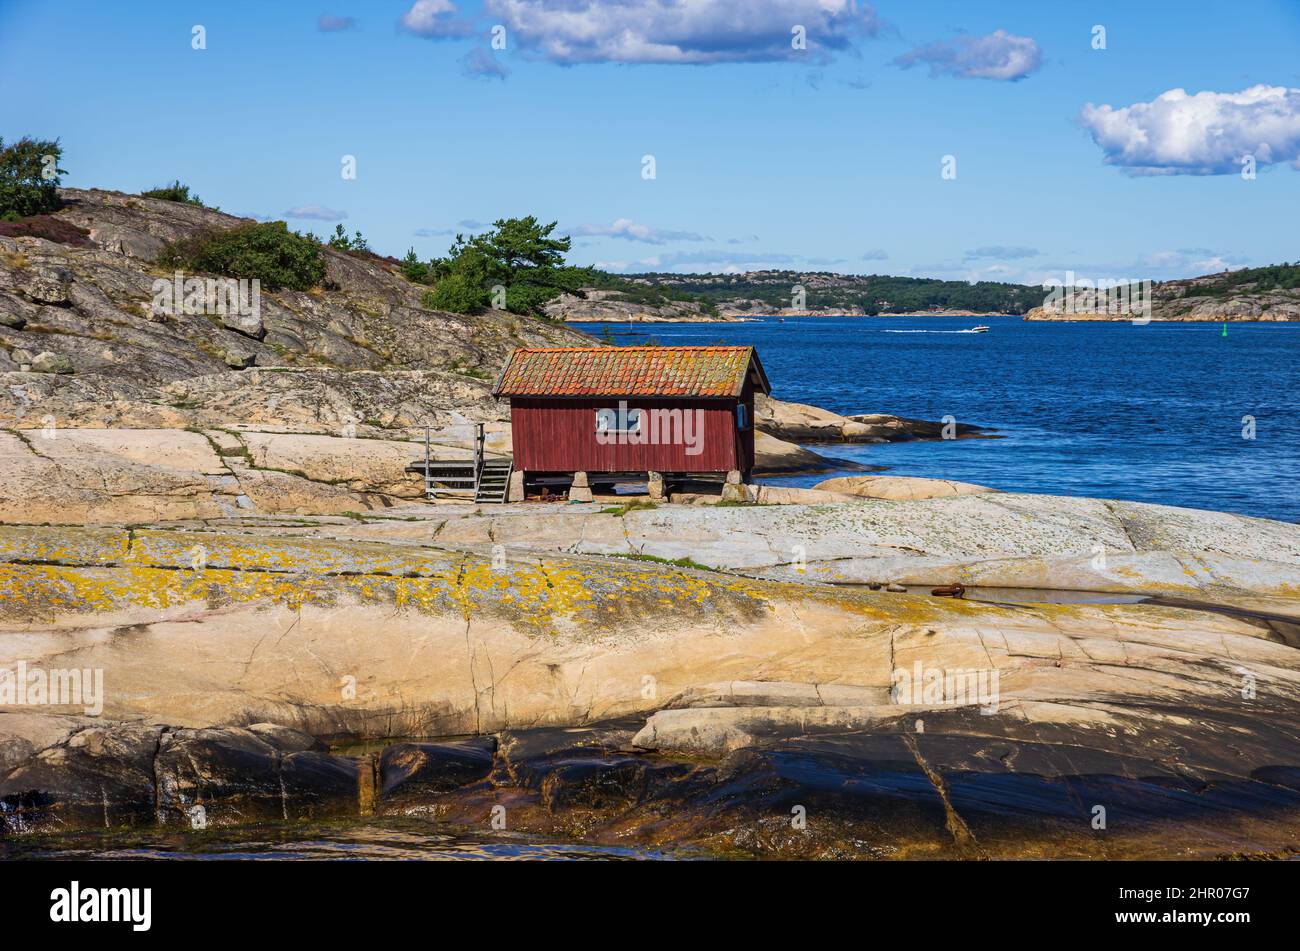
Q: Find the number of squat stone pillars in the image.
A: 4